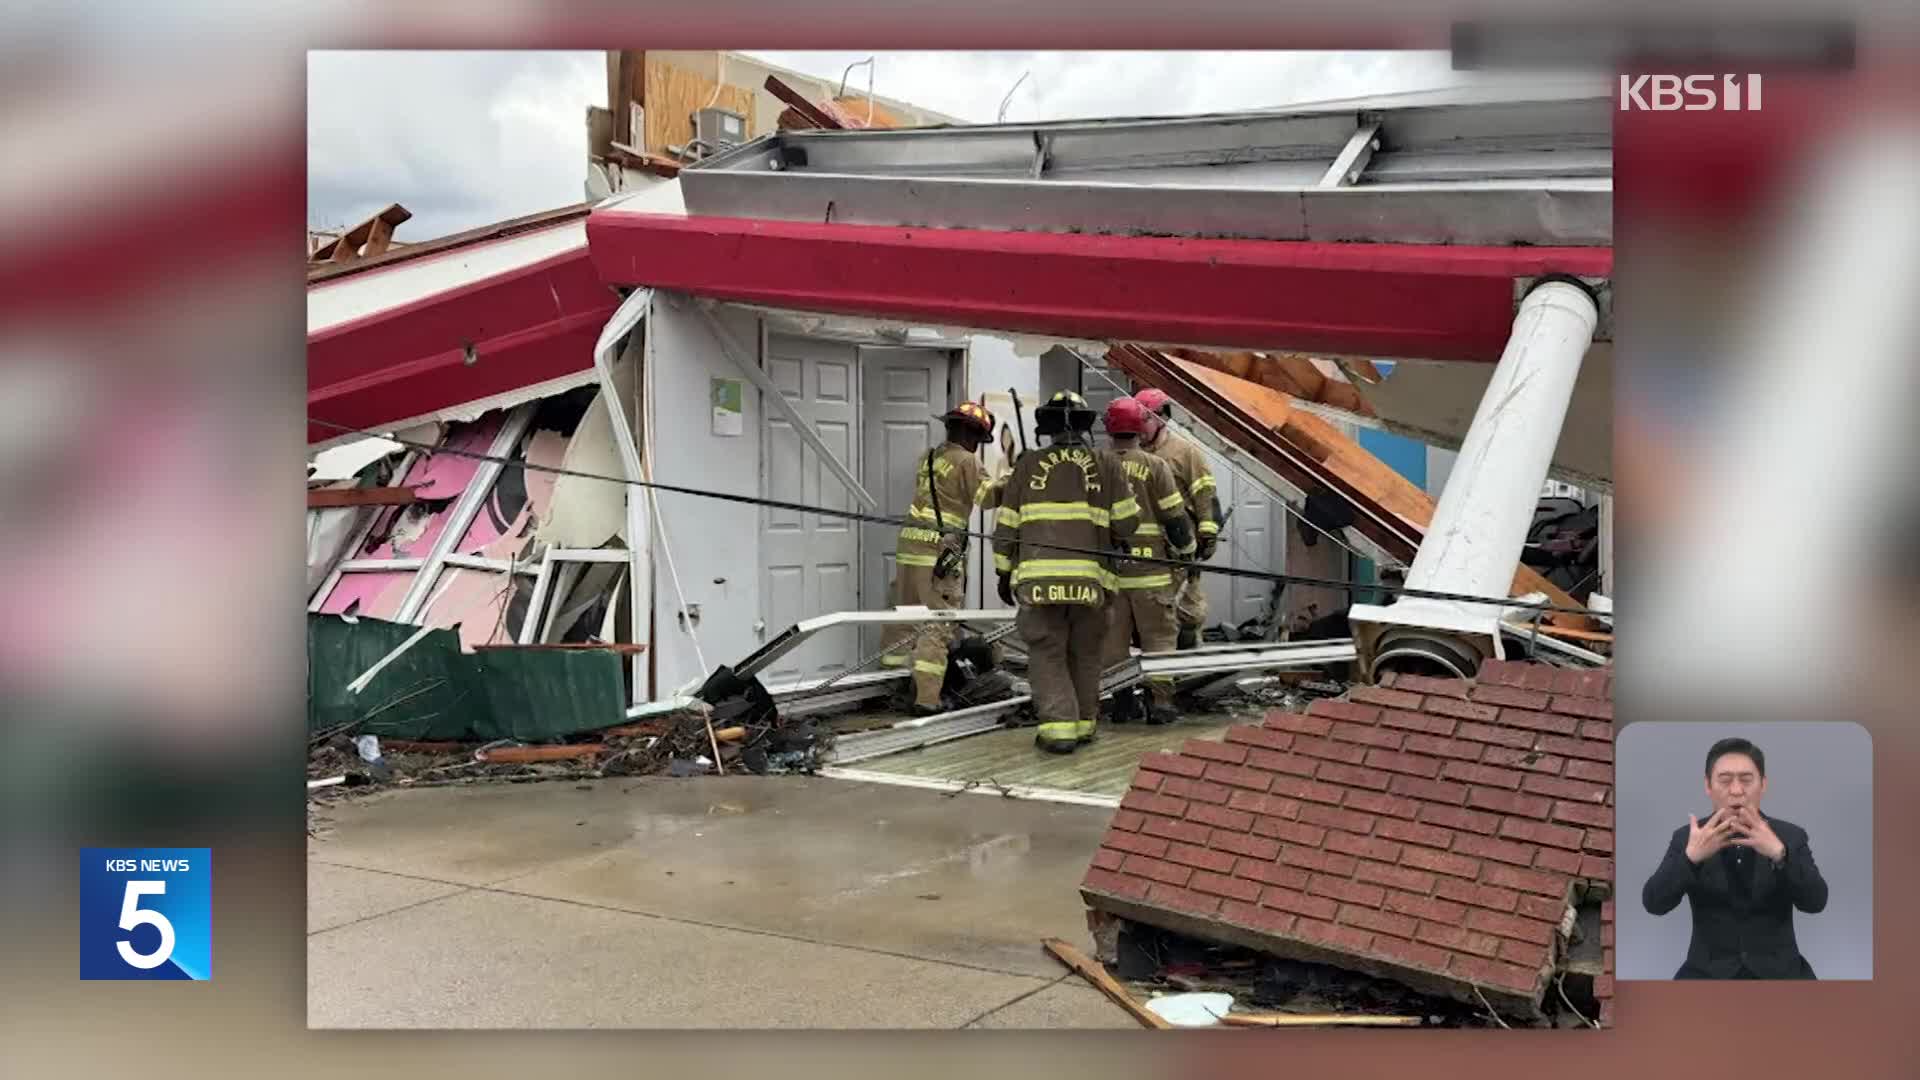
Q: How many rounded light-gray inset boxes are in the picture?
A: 1